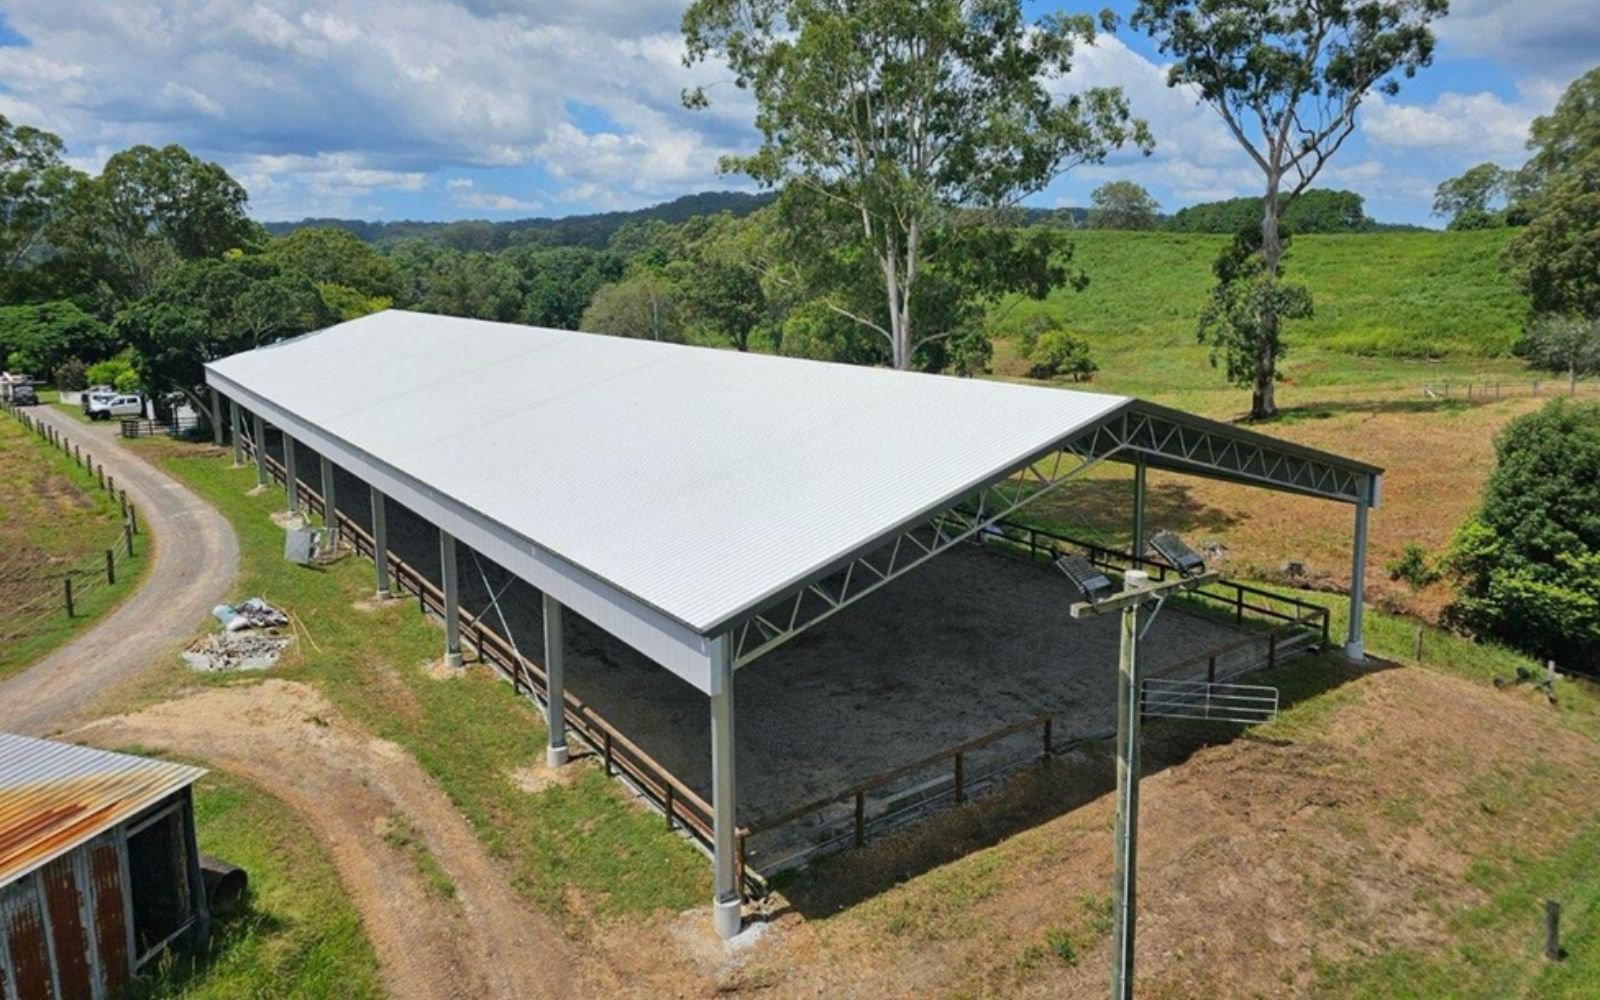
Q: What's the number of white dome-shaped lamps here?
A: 0